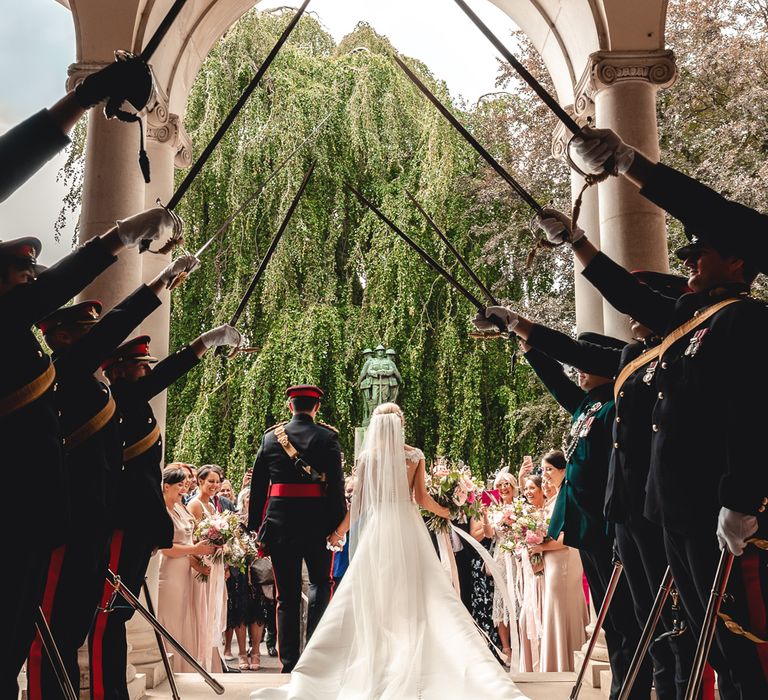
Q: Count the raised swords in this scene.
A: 8